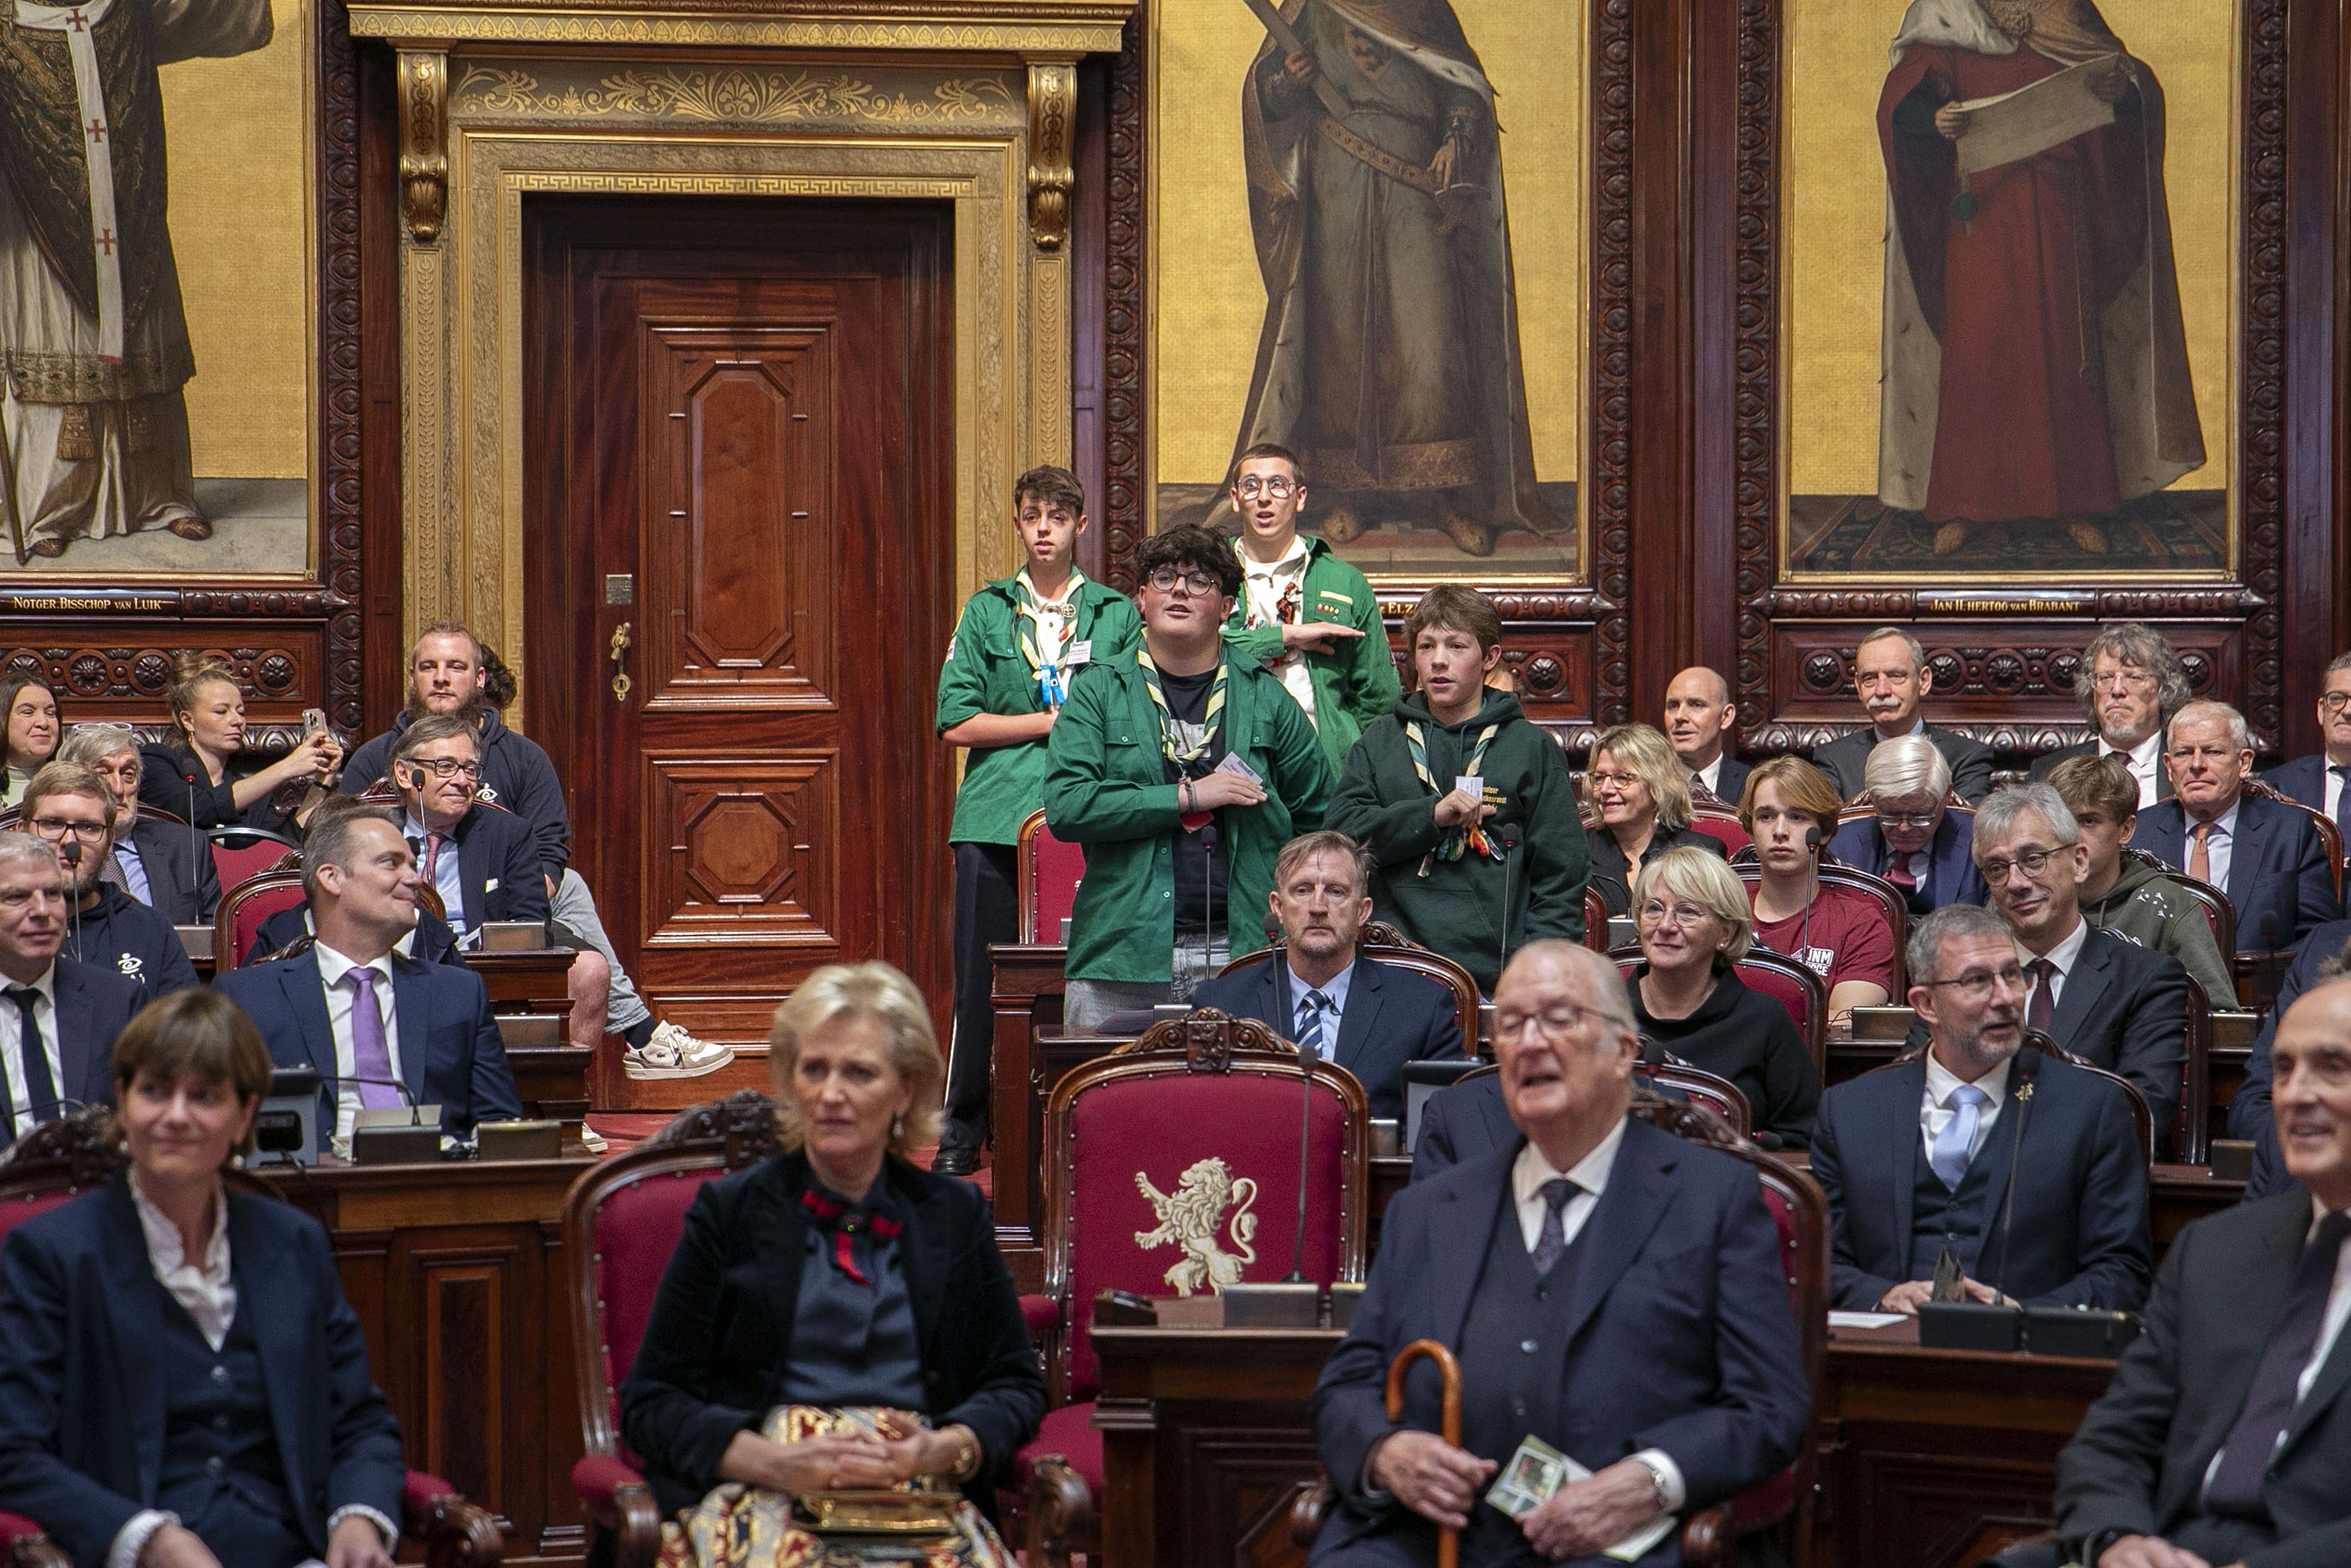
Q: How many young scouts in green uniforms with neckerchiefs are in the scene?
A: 4